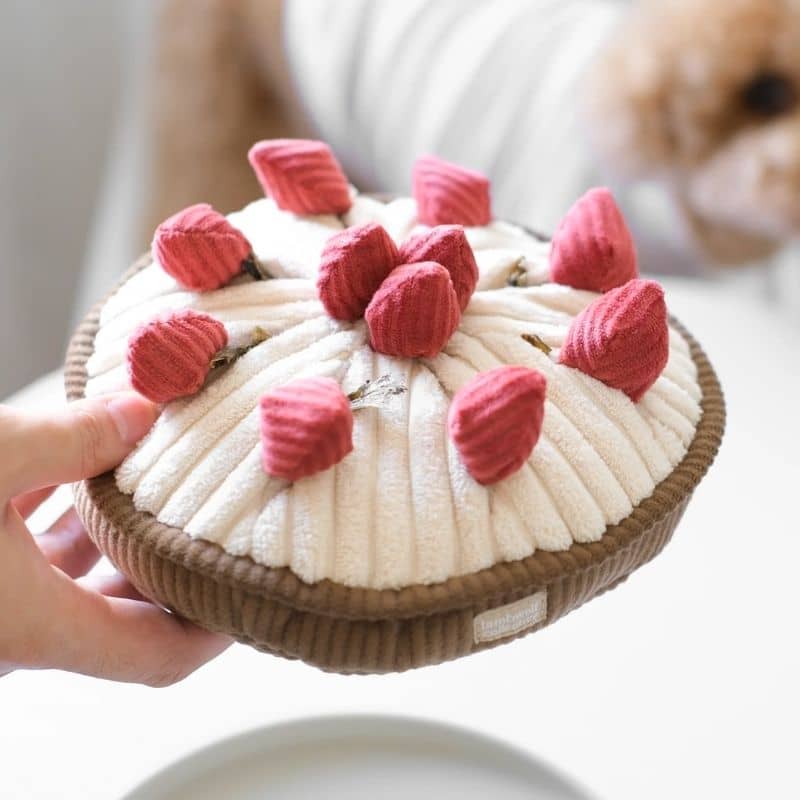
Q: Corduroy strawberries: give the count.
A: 11